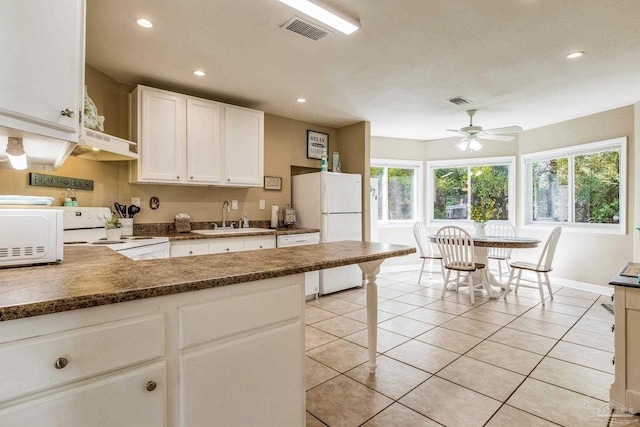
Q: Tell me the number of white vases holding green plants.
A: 2